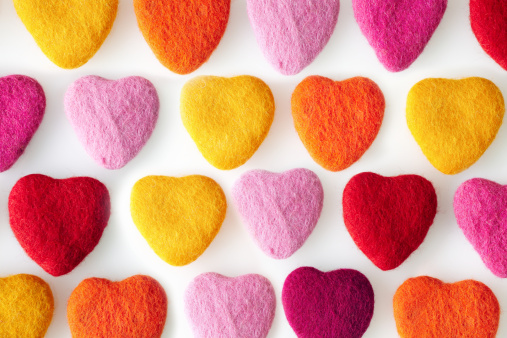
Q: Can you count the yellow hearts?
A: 5